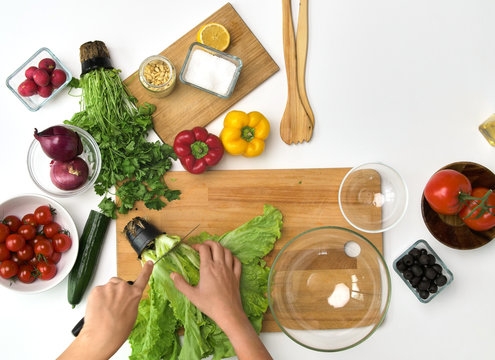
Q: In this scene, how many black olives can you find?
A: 15